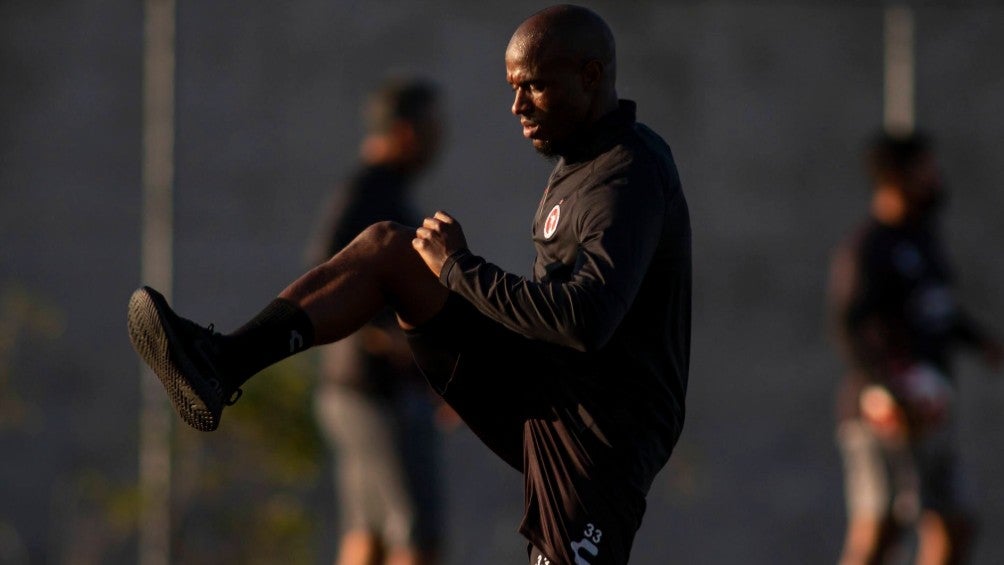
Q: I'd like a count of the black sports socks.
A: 1